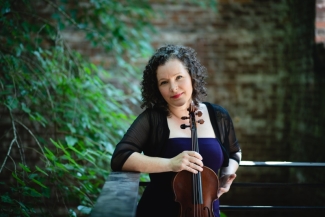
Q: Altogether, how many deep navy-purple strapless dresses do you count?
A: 1